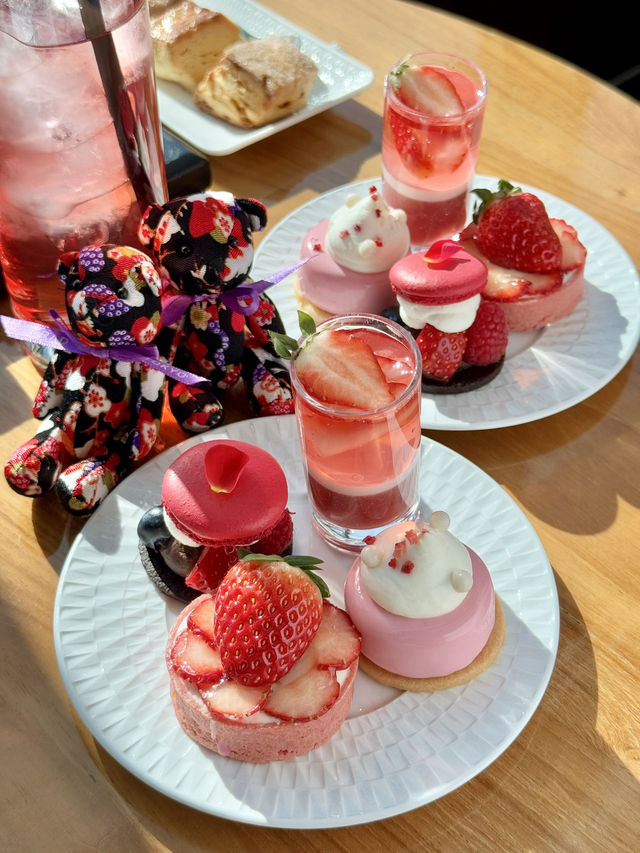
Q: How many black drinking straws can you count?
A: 1